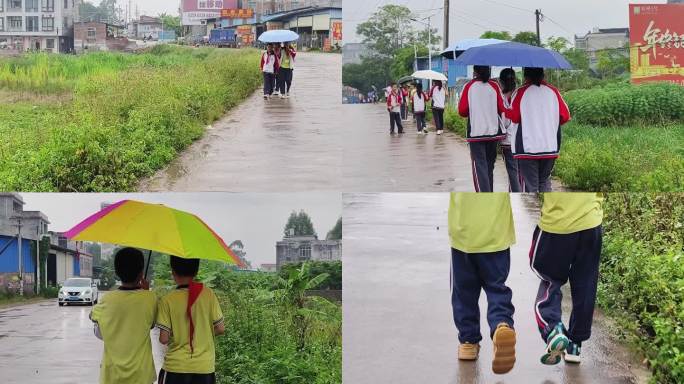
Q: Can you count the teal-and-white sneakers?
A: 2